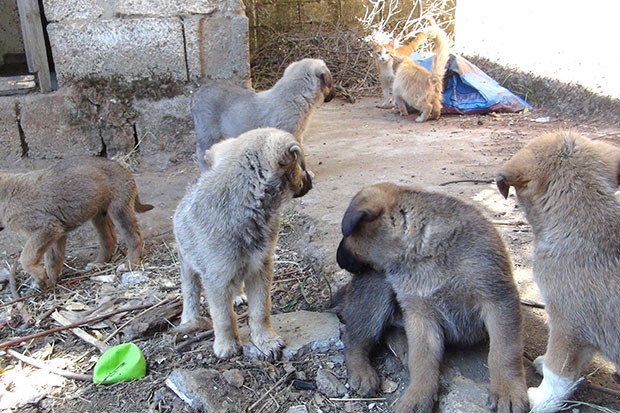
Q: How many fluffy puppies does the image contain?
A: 5